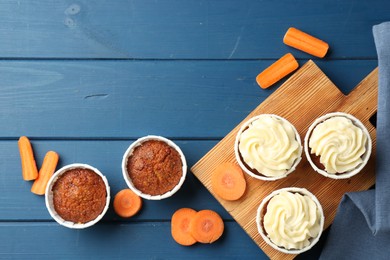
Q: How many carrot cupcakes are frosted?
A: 3